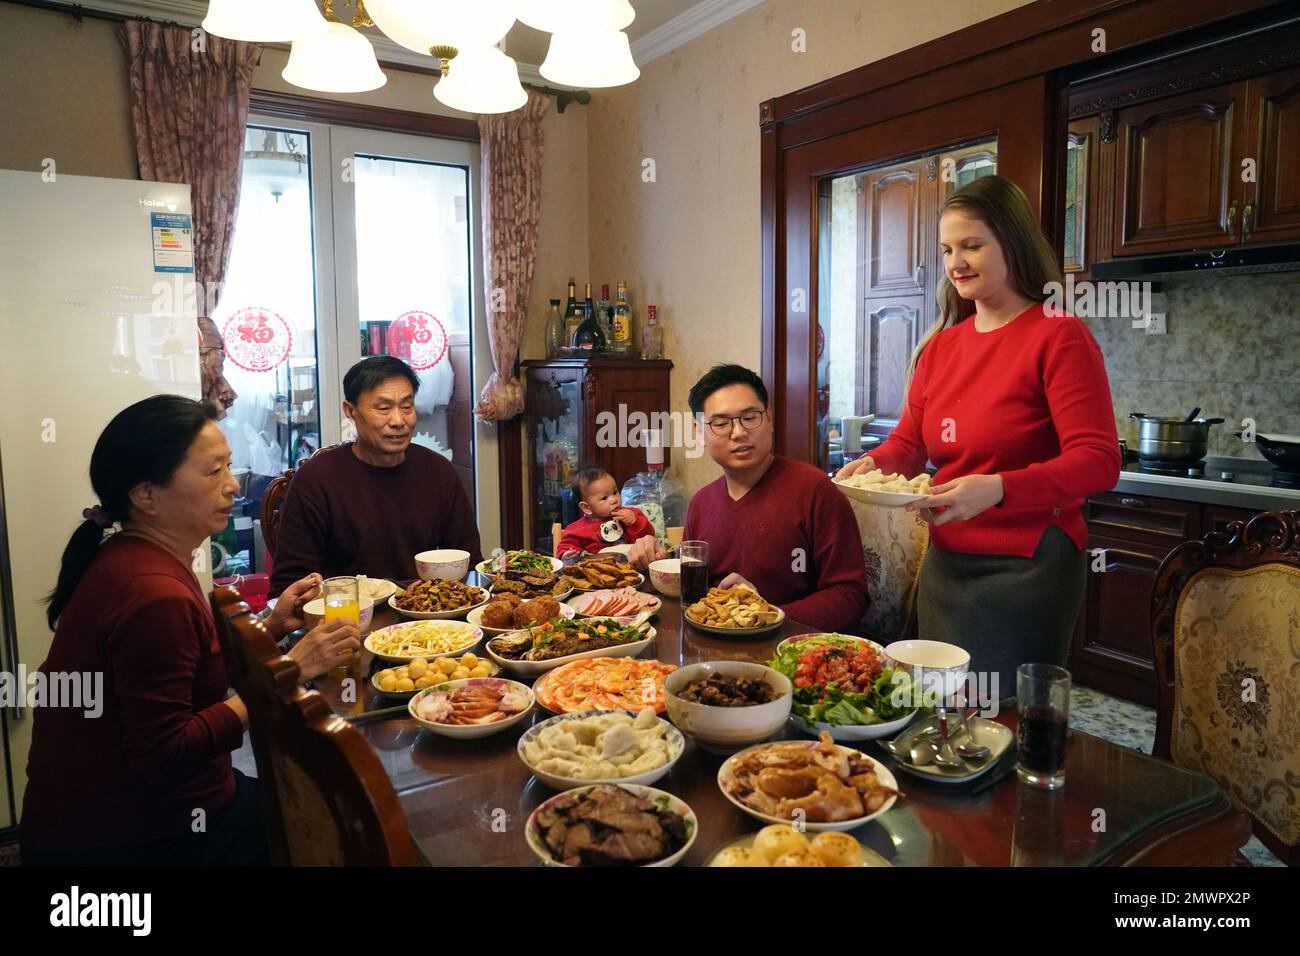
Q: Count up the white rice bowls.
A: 4